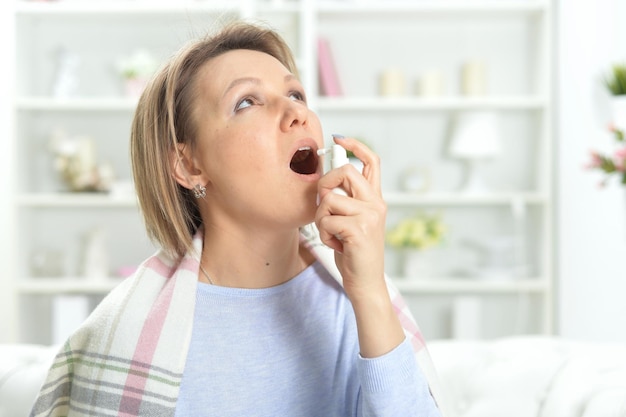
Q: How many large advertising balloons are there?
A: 0